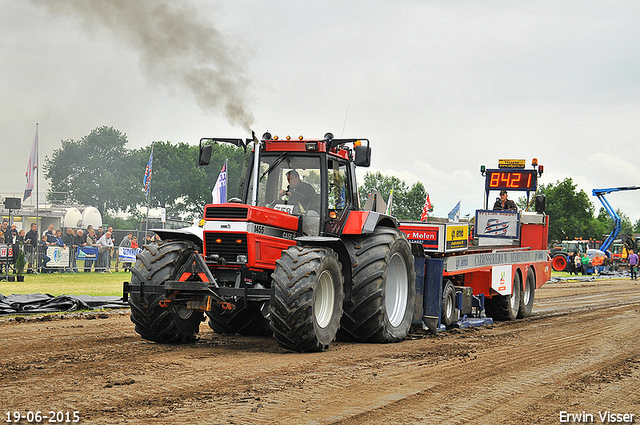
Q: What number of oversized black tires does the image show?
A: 4